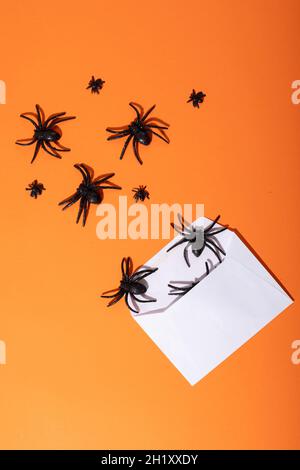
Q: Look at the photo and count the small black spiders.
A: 4